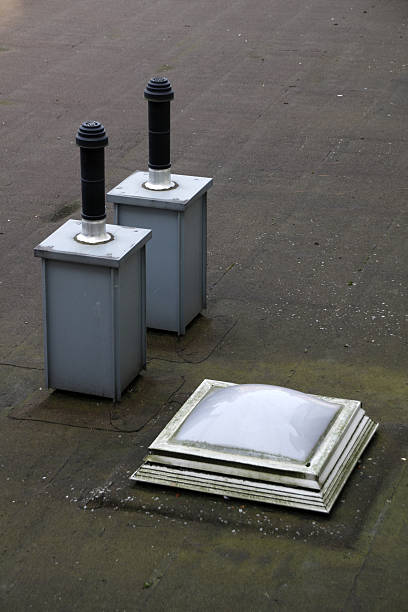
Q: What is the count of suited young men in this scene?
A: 0